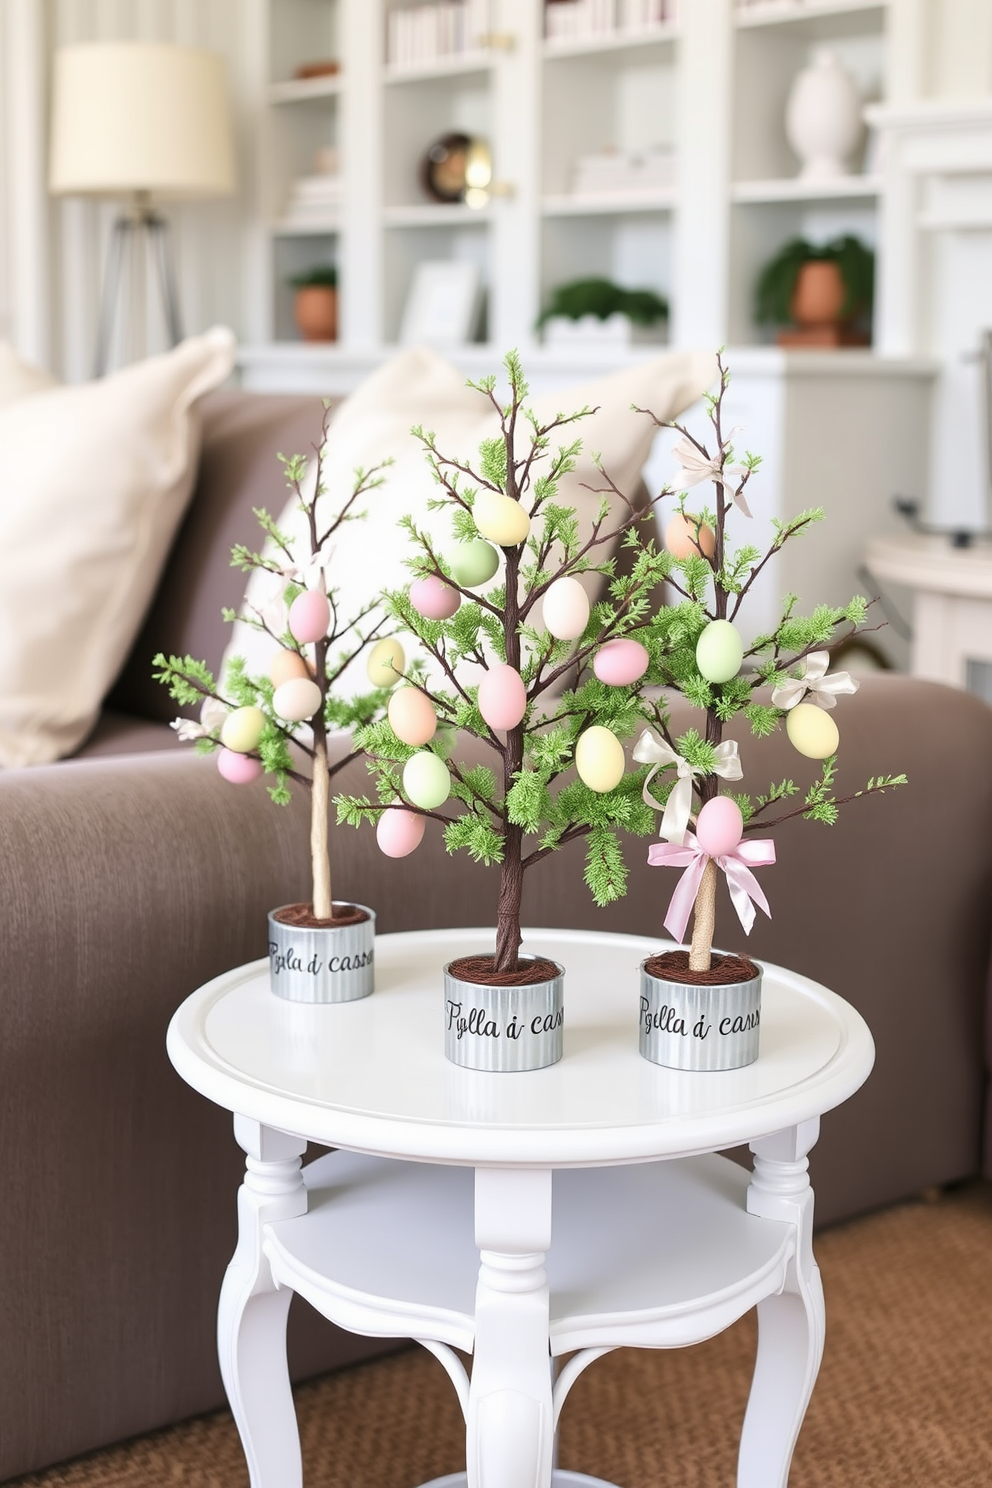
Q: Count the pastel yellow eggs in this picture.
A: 5